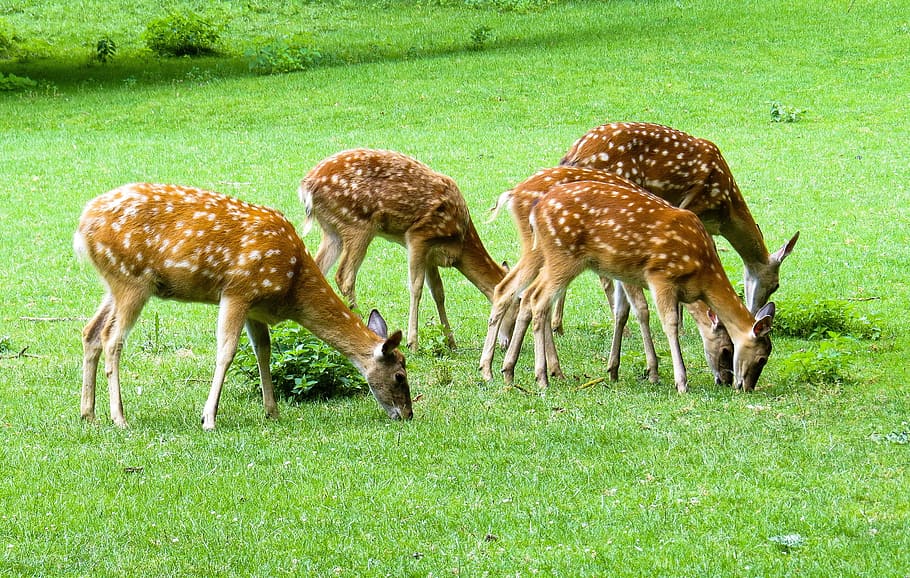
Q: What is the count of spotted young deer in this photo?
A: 5